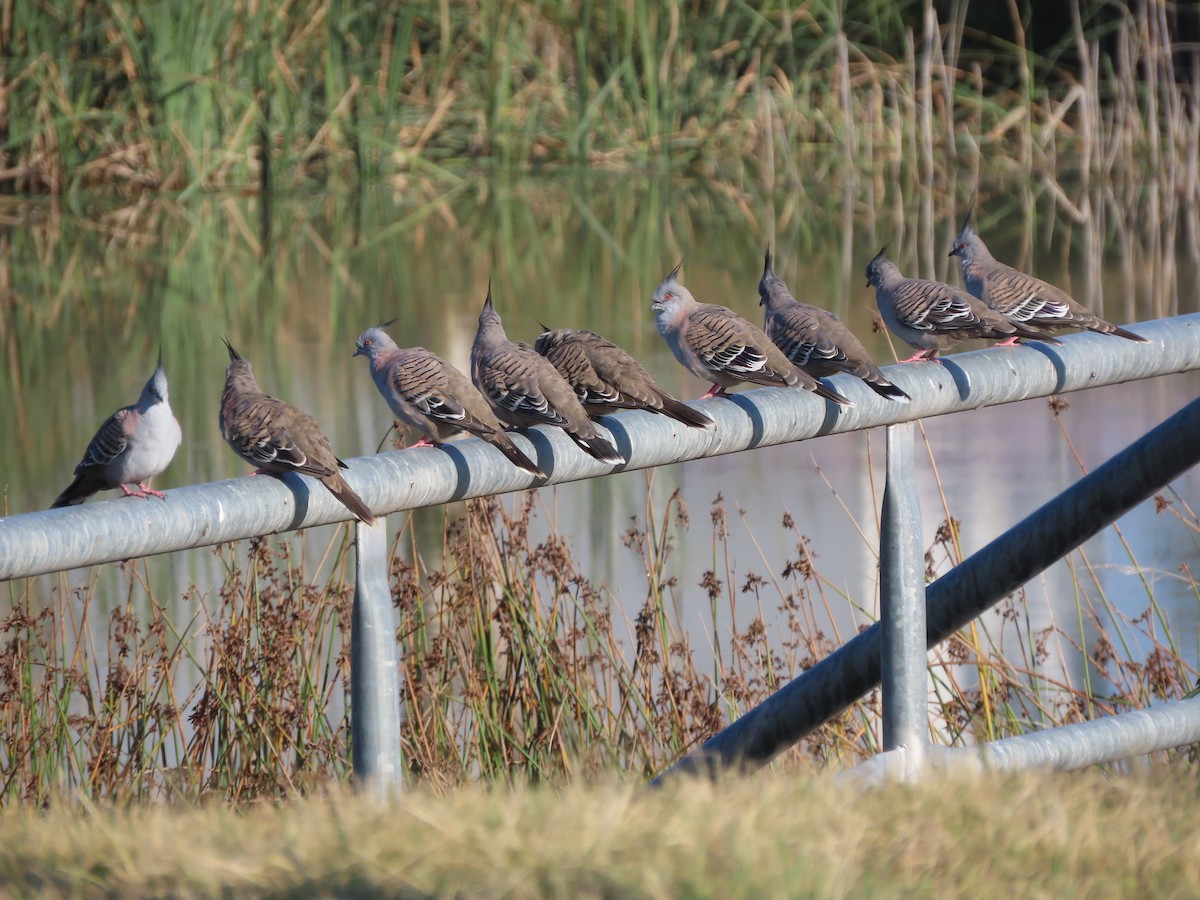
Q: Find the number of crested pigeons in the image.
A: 9